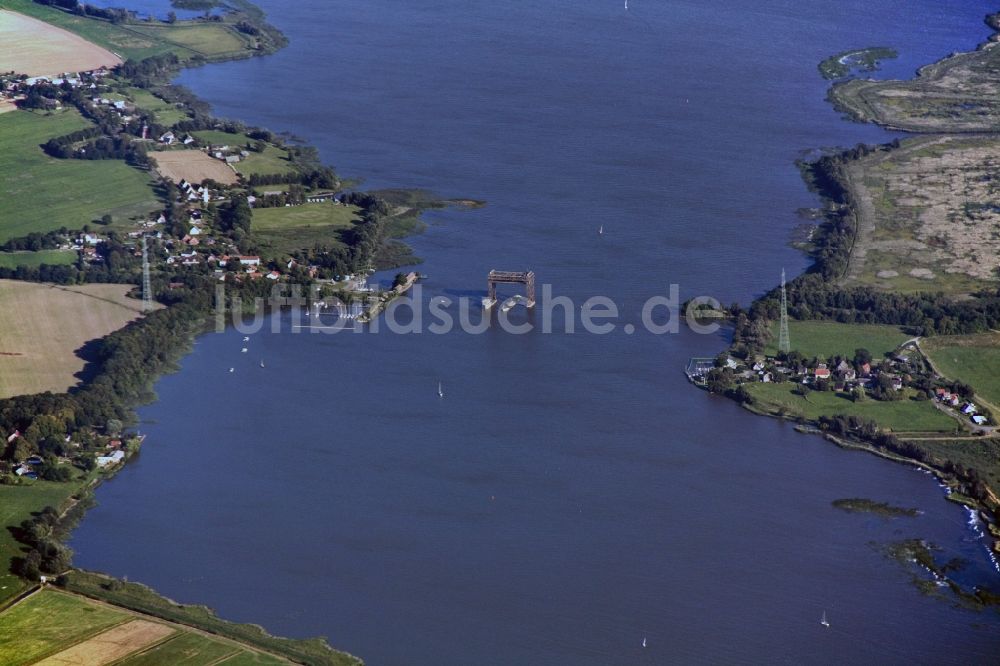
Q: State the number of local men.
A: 0